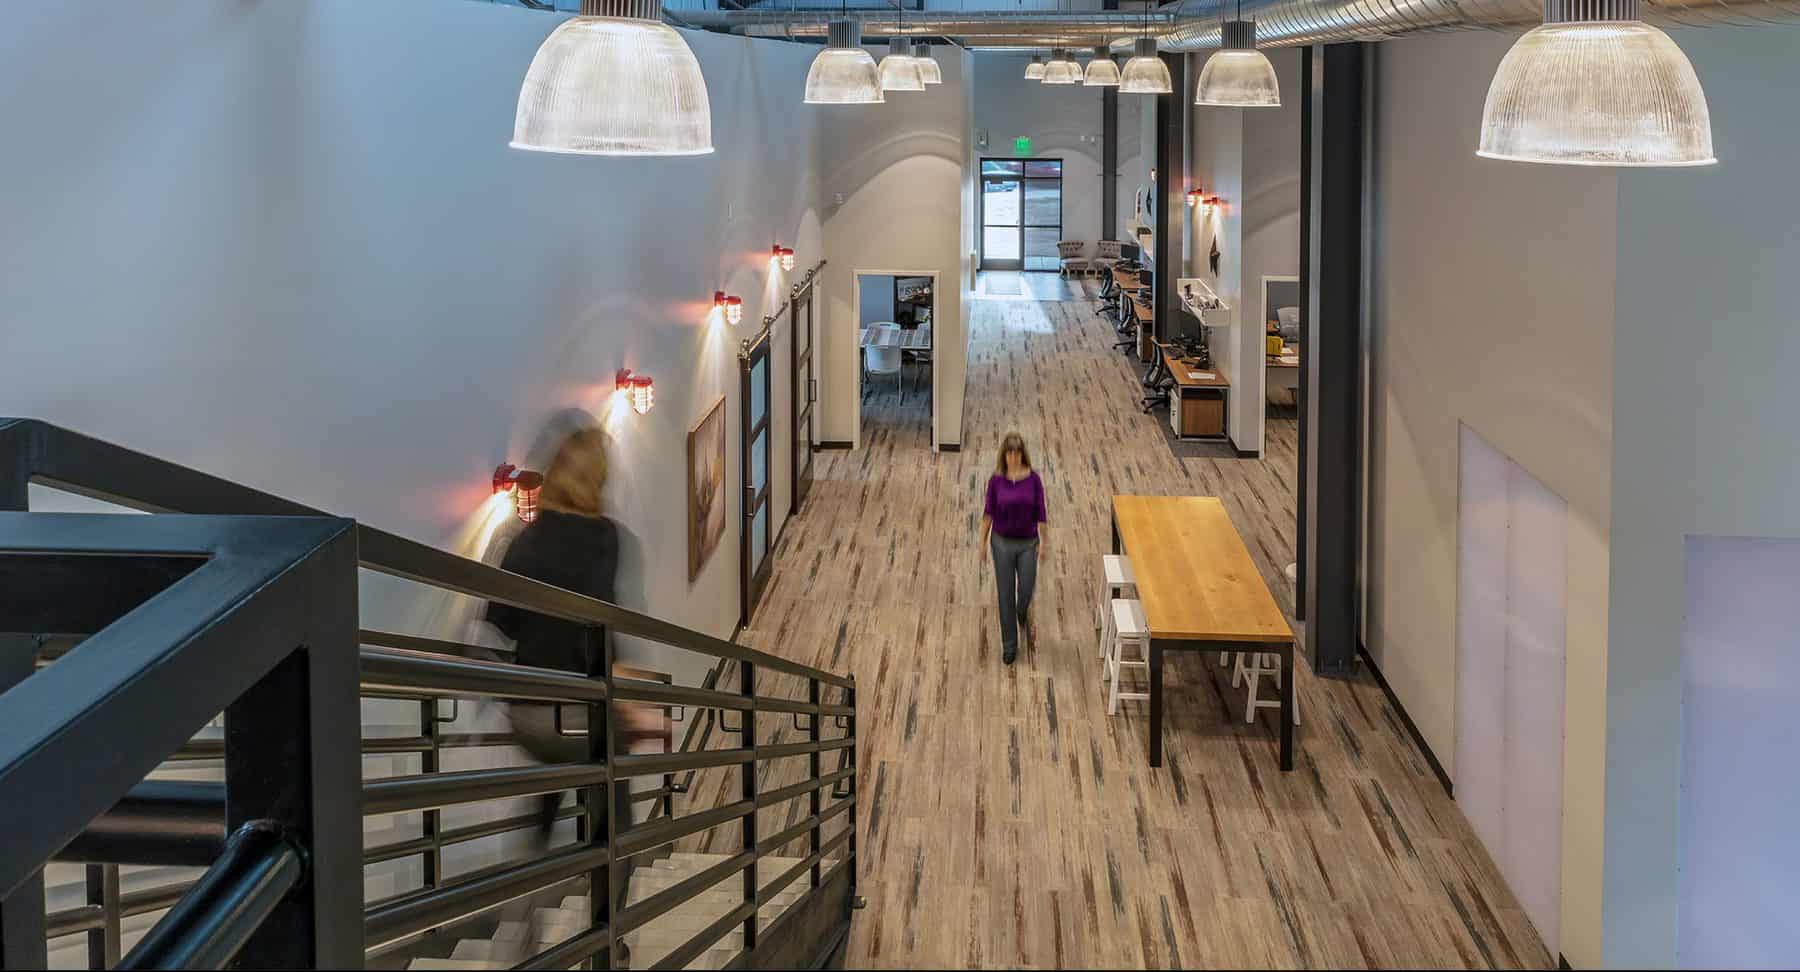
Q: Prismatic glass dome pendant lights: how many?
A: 11